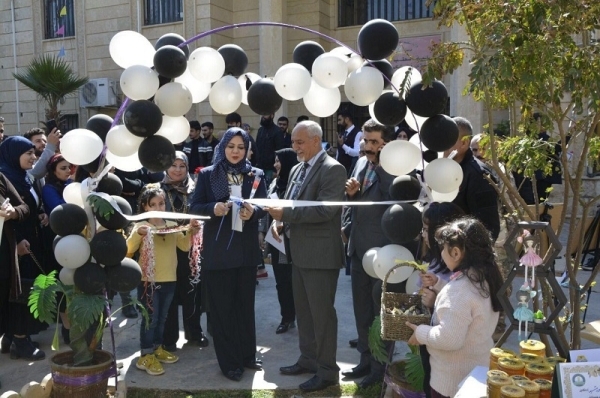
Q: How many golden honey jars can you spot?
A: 12